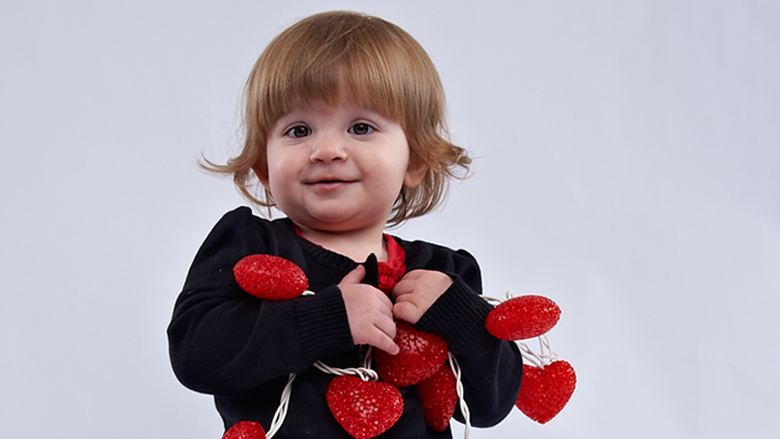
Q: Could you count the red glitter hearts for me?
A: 7